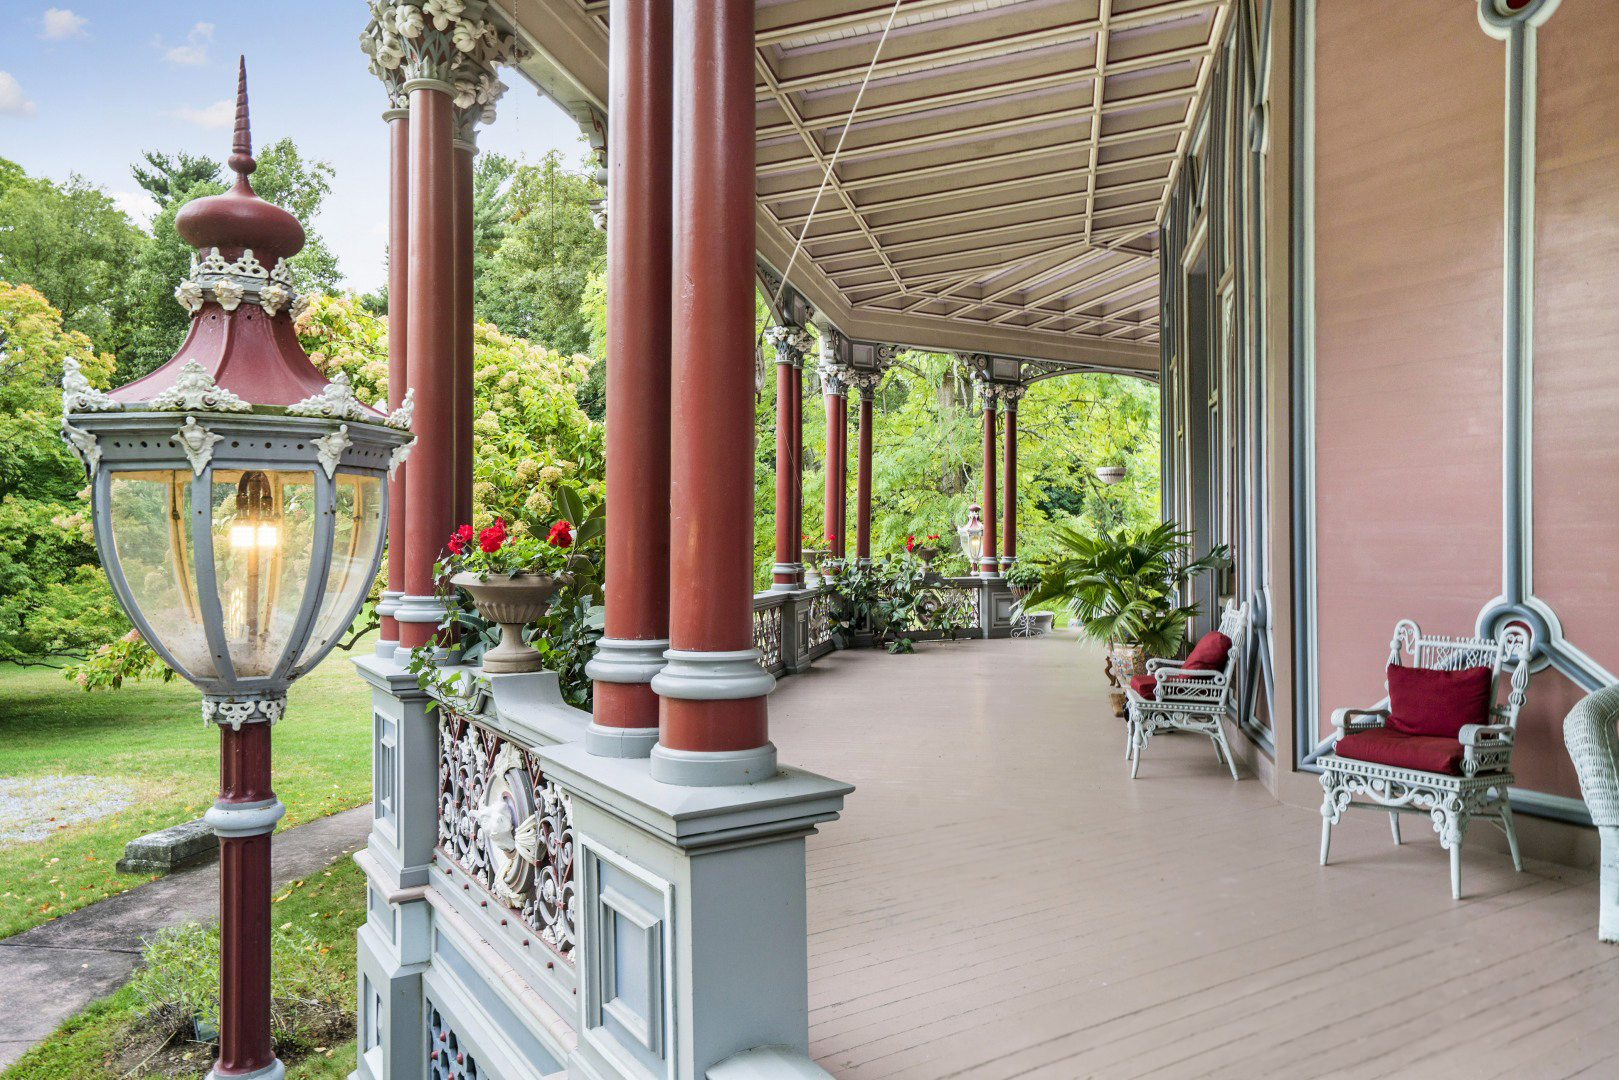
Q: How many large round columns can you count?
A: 12